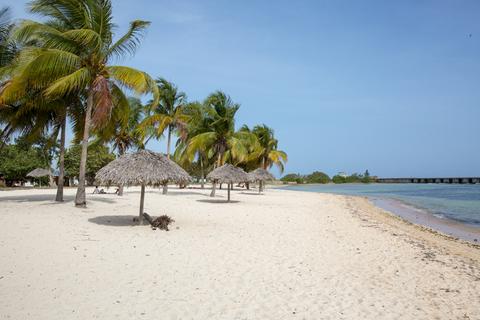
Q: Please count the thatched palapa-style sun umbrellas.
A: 4